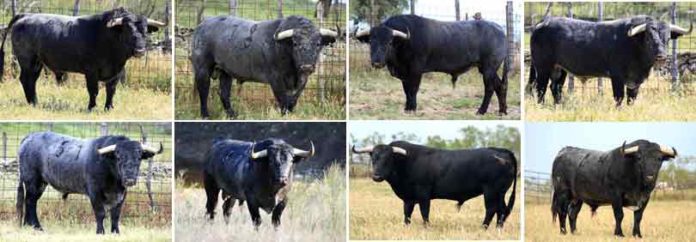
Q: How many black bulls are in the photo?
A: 8